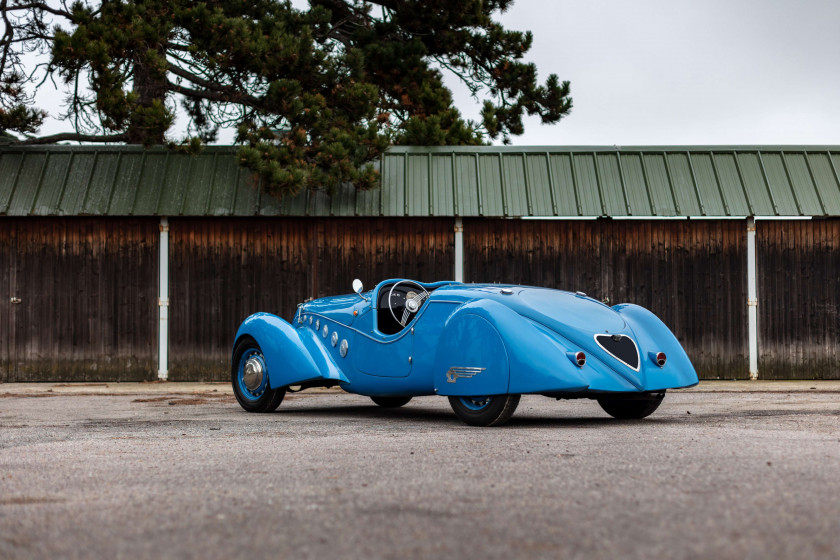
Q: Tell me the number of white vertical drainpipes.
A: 3